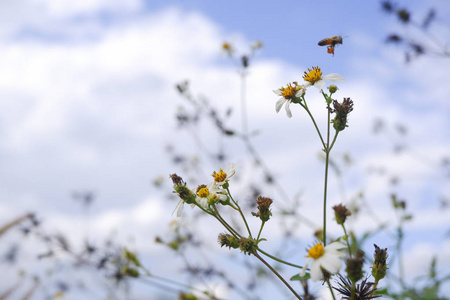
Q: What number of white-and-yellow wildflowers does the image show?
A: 5